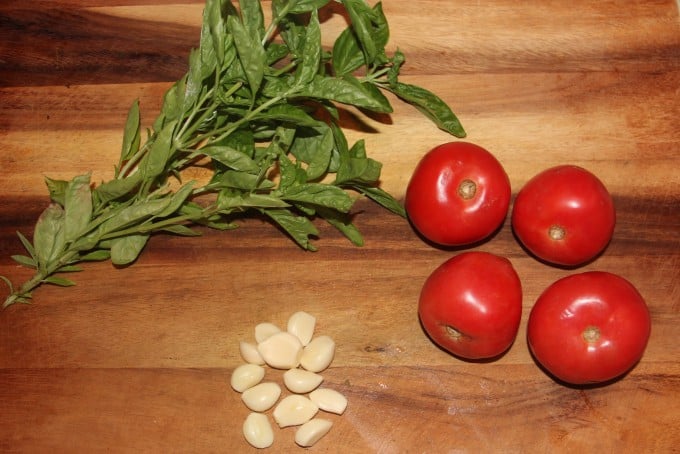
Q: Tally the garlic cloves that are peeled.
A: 12